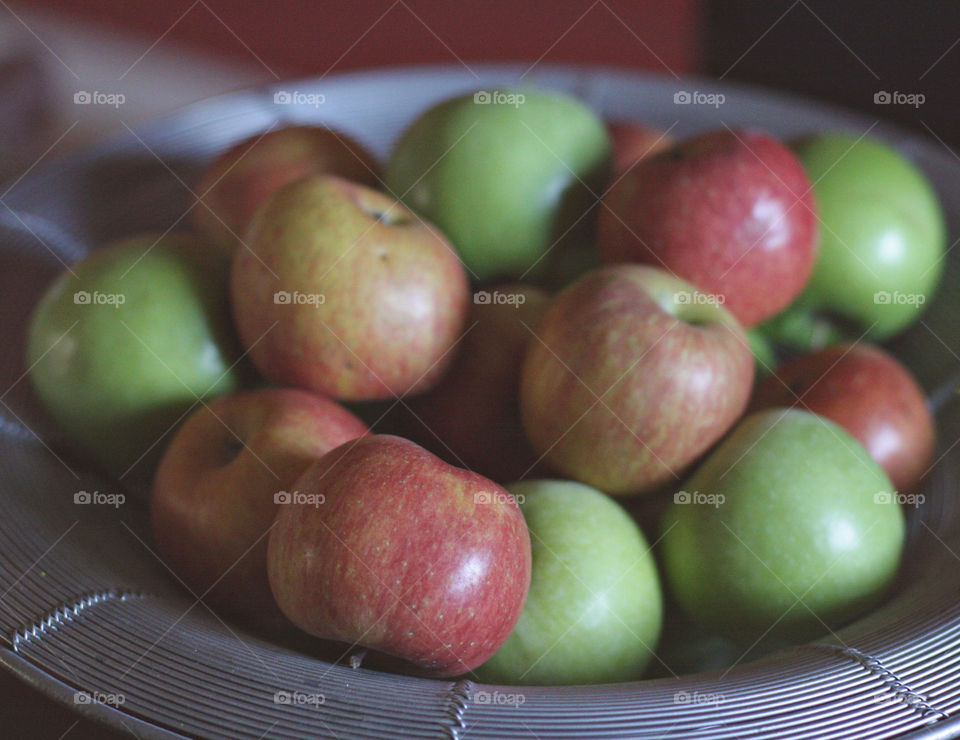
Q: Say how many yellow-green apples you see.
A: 5